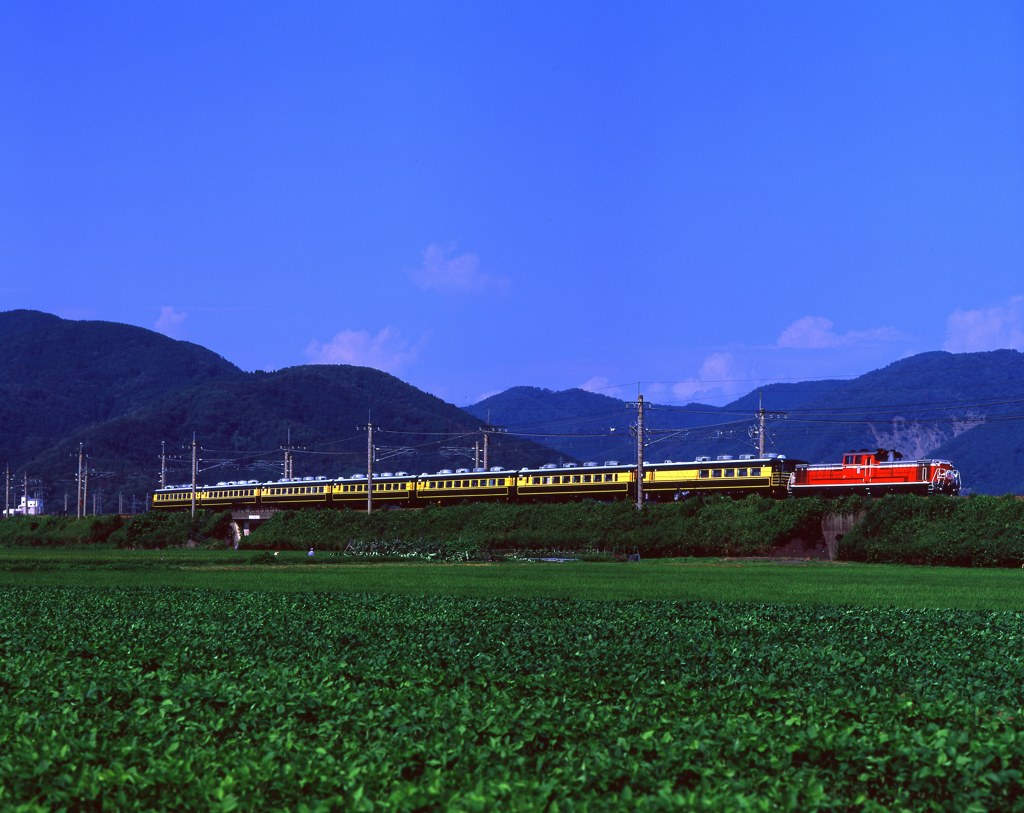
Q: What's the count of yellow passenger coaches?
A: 7